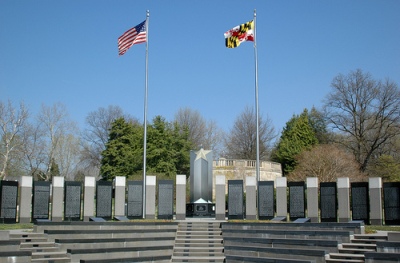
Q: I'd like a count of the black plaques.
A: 12